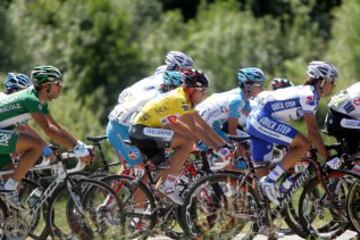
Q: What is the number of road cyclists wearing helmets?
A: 8